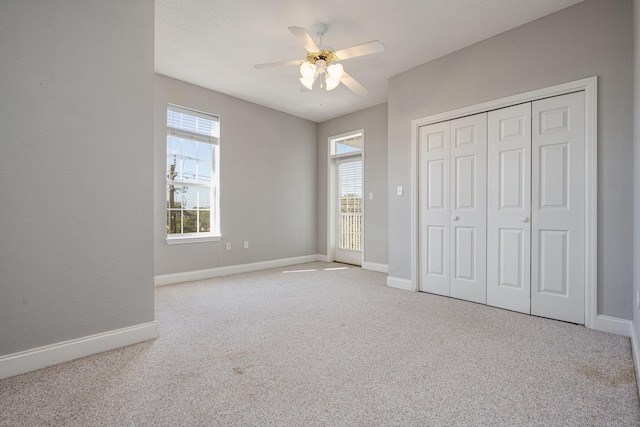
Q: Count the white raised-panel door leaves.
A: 4